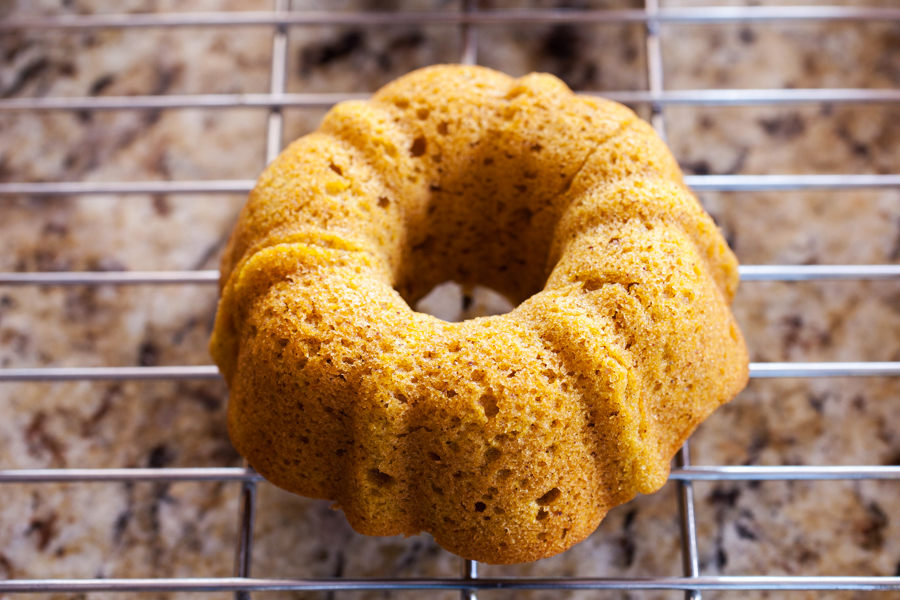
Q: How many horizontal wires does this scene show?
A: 7